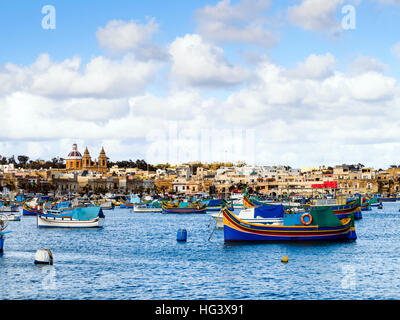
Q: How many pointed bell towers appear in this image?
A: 2